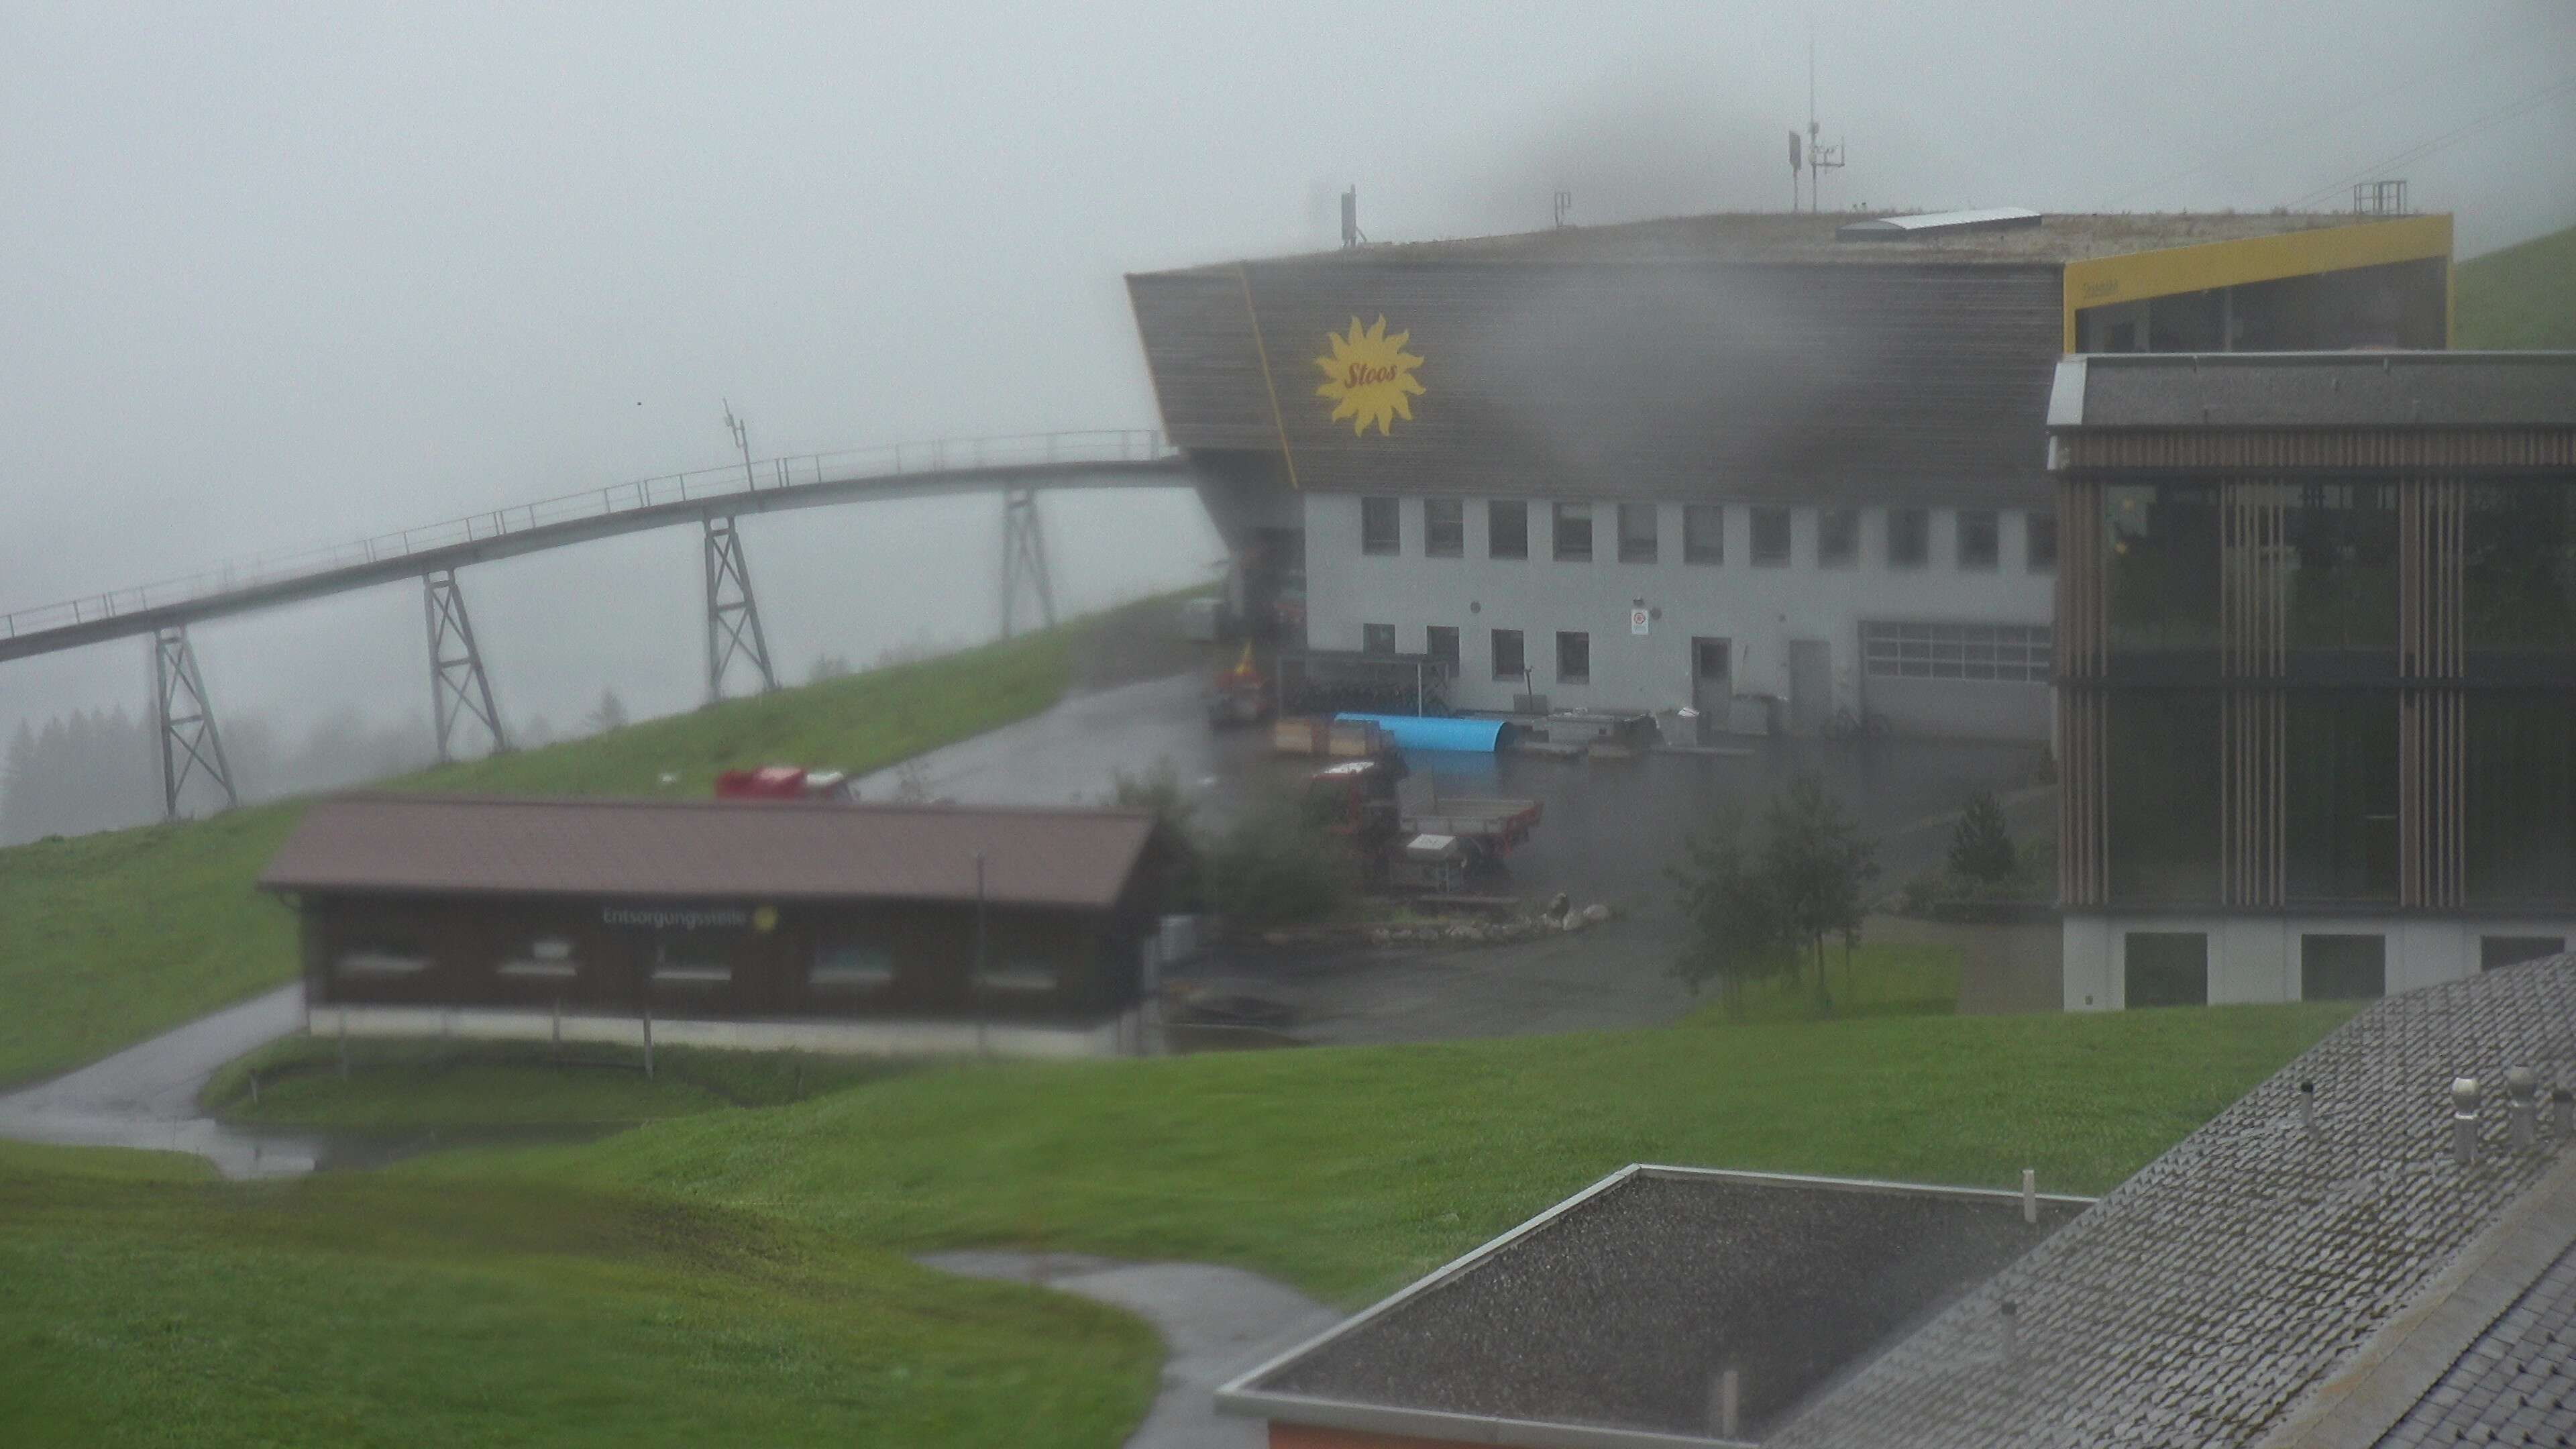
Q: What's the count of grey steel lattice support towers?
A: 4